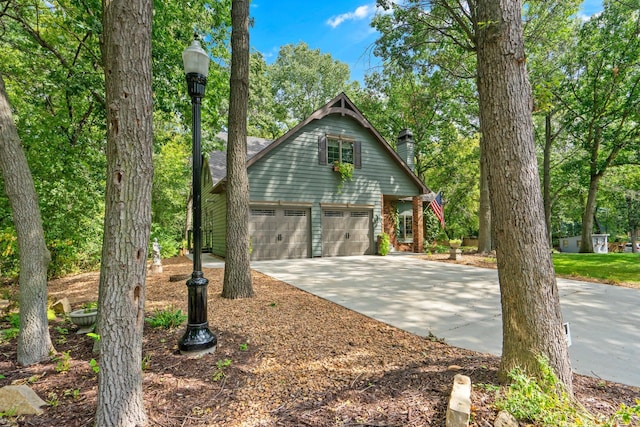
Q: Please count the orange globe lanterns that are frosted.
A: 0